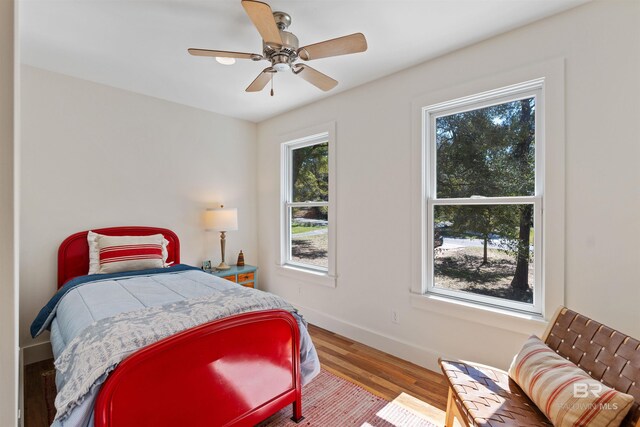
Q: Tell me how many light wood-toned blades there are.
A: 5